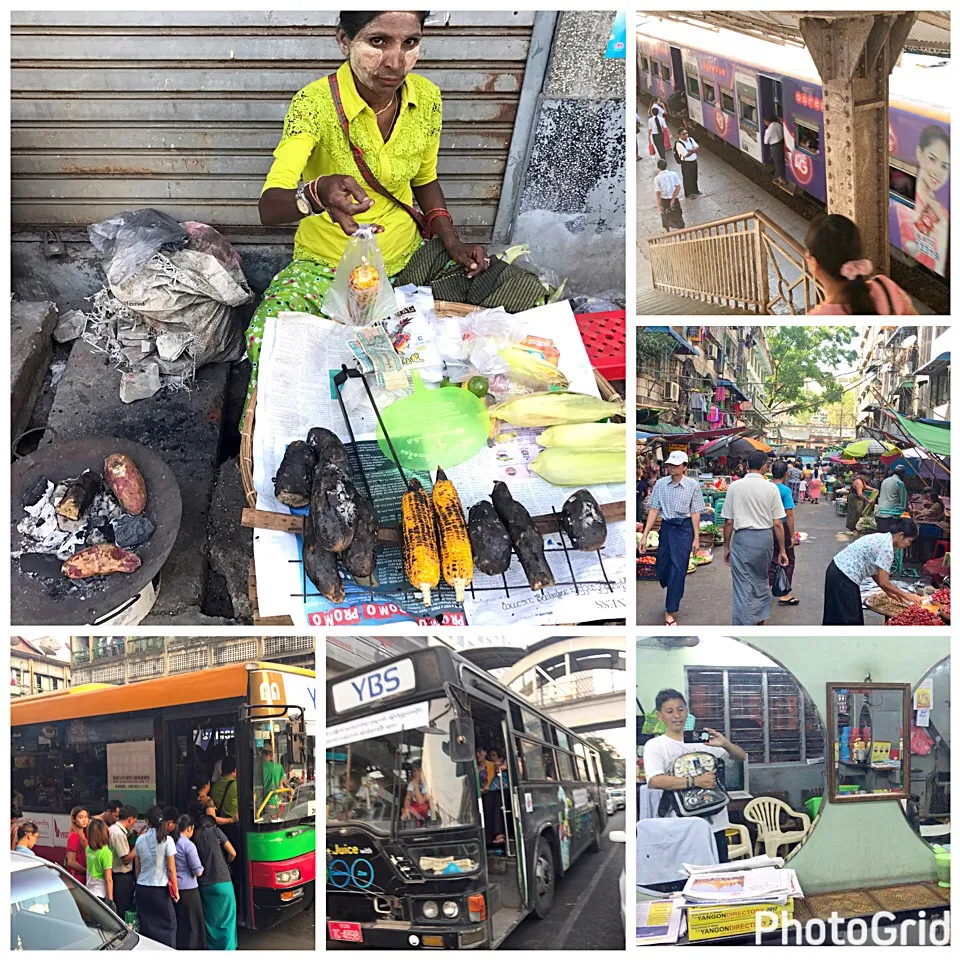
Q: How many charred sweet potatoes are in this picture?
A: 8